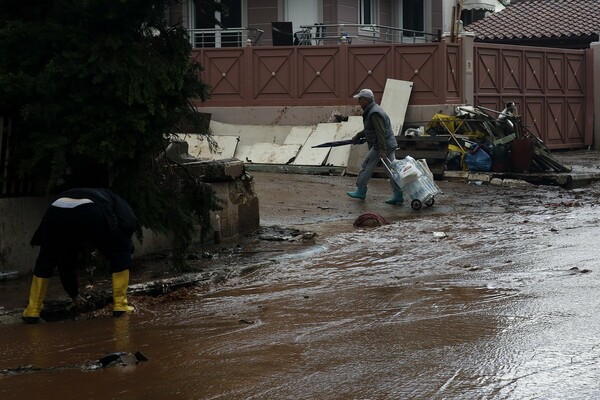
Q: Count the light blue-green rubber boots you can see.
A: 2